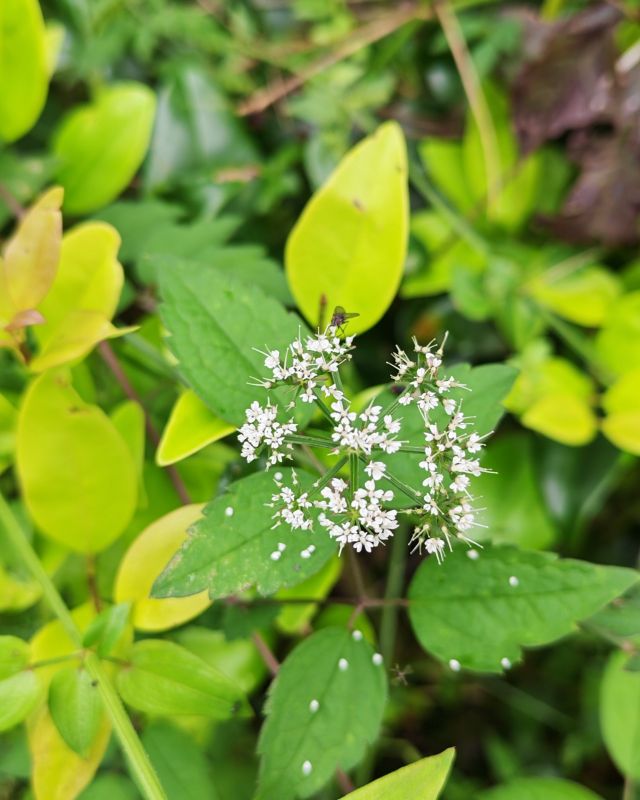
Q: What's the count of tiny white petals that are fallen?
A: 15